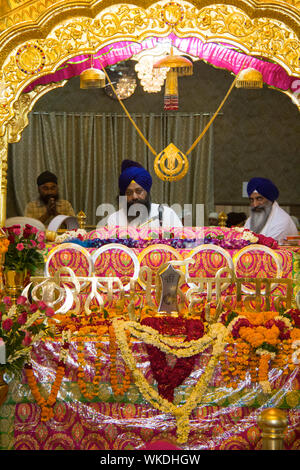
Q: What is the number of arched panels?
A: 5